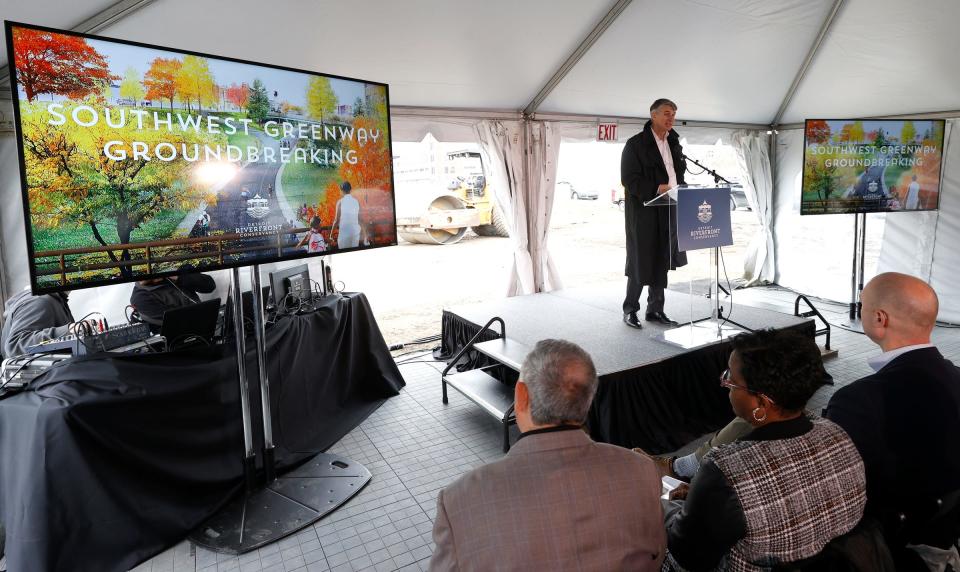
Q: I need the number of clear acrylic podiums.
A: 1